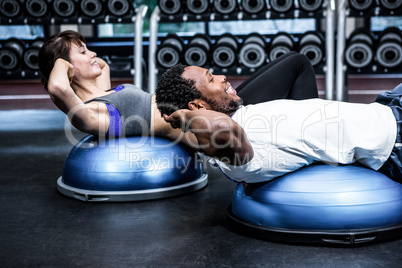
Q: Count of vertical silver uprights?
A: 4